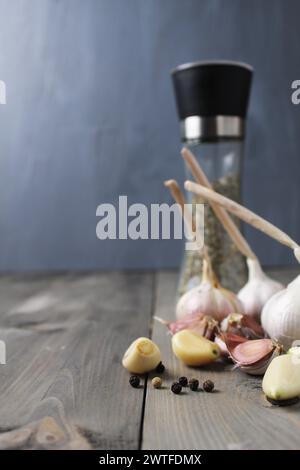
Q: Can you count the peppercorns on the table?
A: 7